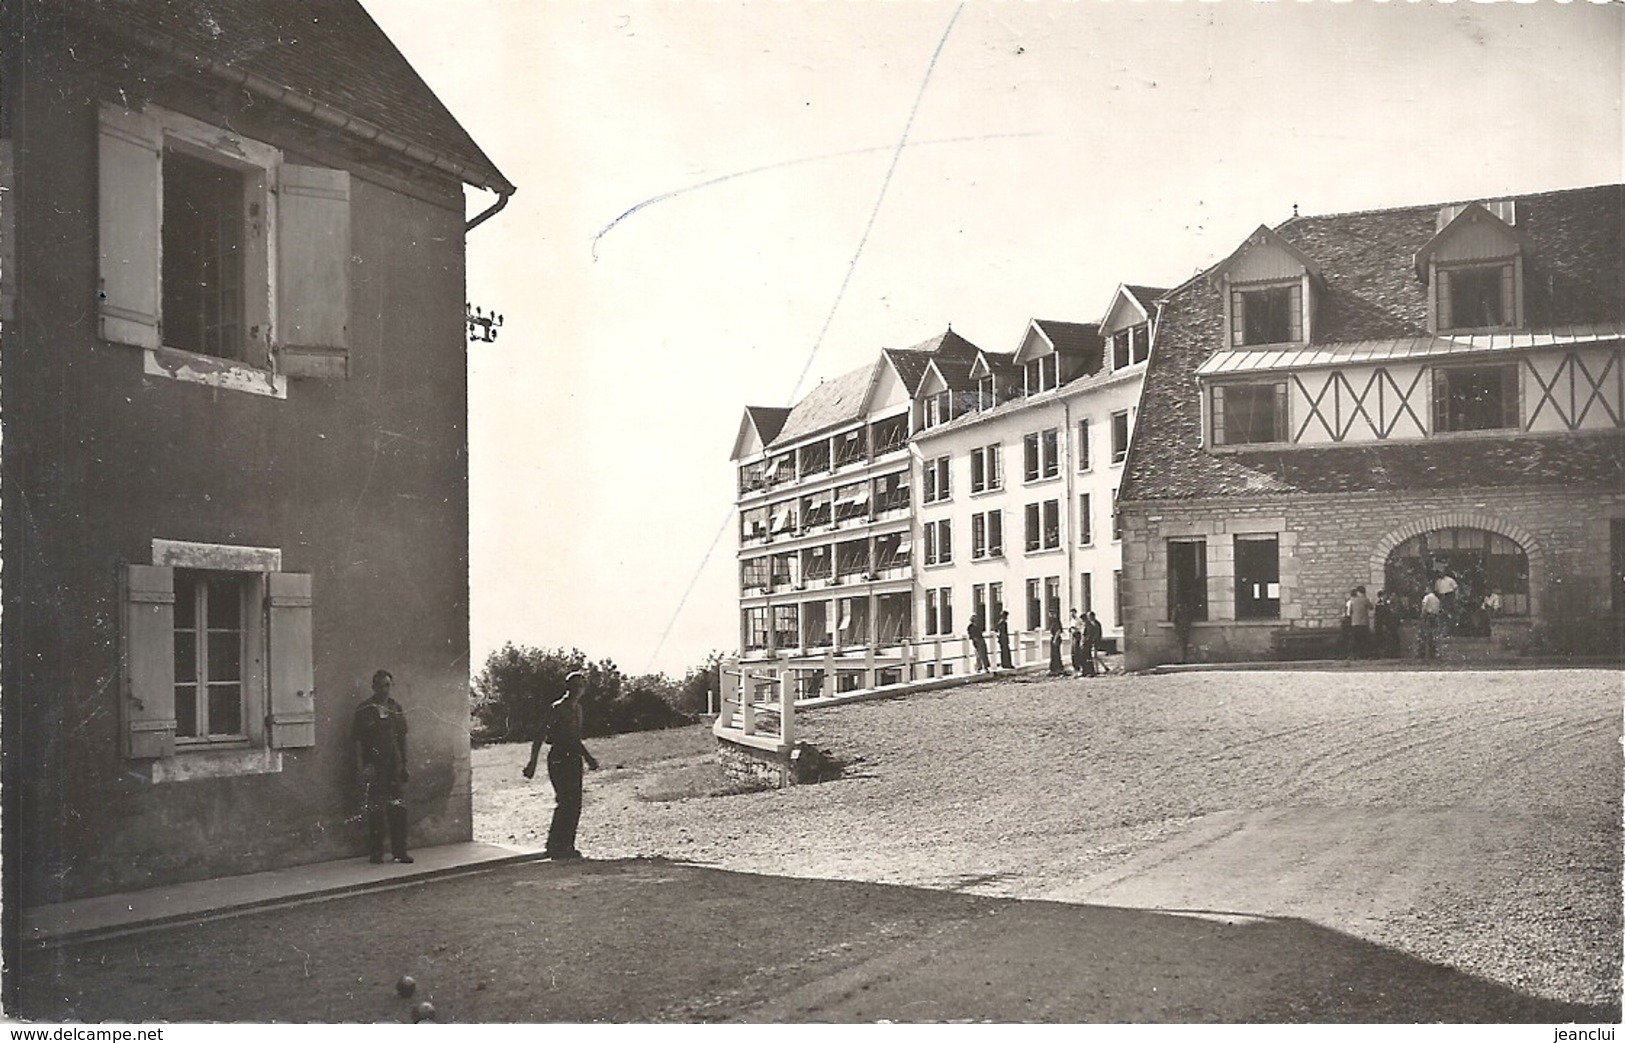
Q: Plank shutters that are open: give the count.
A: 4